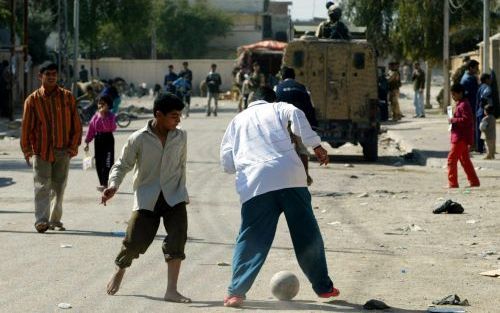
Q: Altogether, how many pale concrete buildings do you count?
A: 1